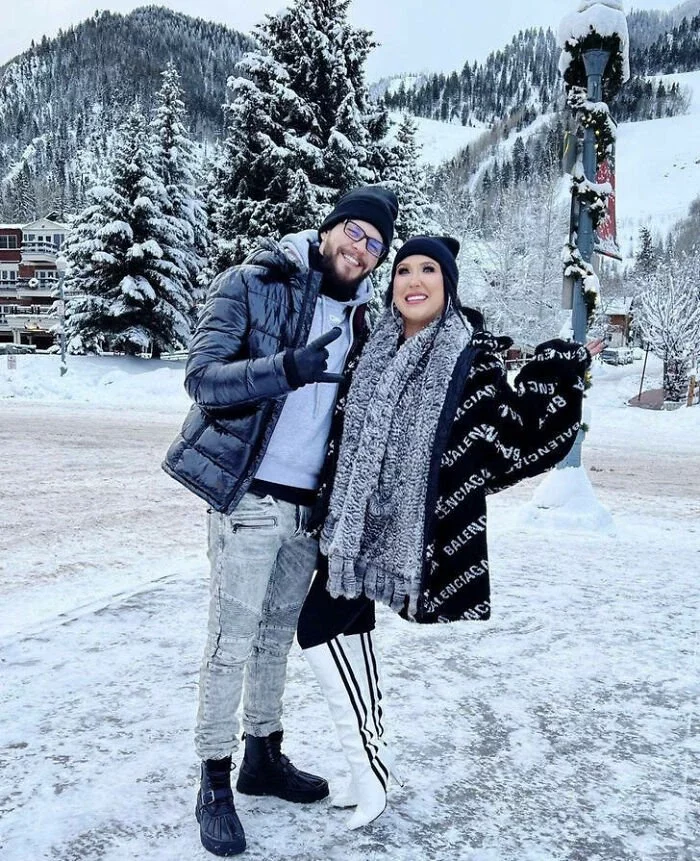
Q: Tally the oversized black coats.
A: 1